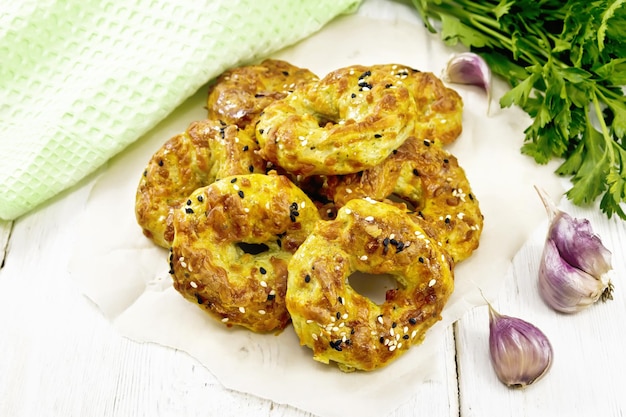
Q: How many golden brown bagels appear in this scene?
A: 7